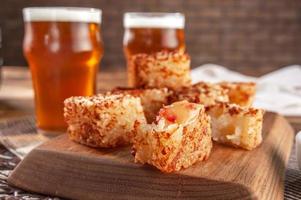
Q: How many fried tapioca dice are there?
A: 7